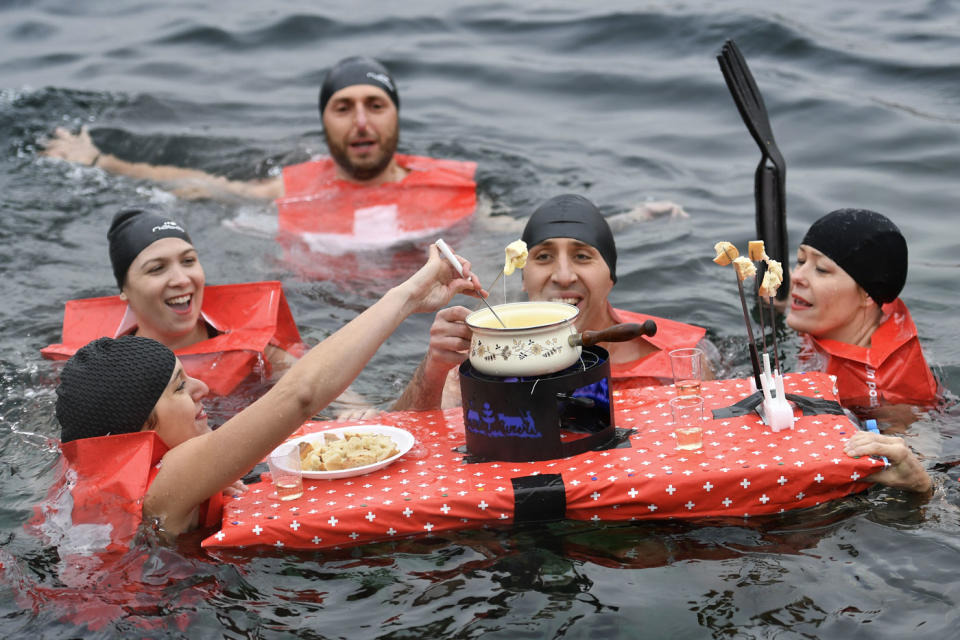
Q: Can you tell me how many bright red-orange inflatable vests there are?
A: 5